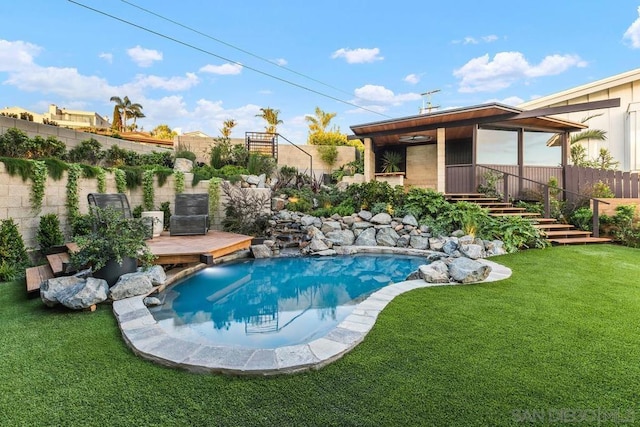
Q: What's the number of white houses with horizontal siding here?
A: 0